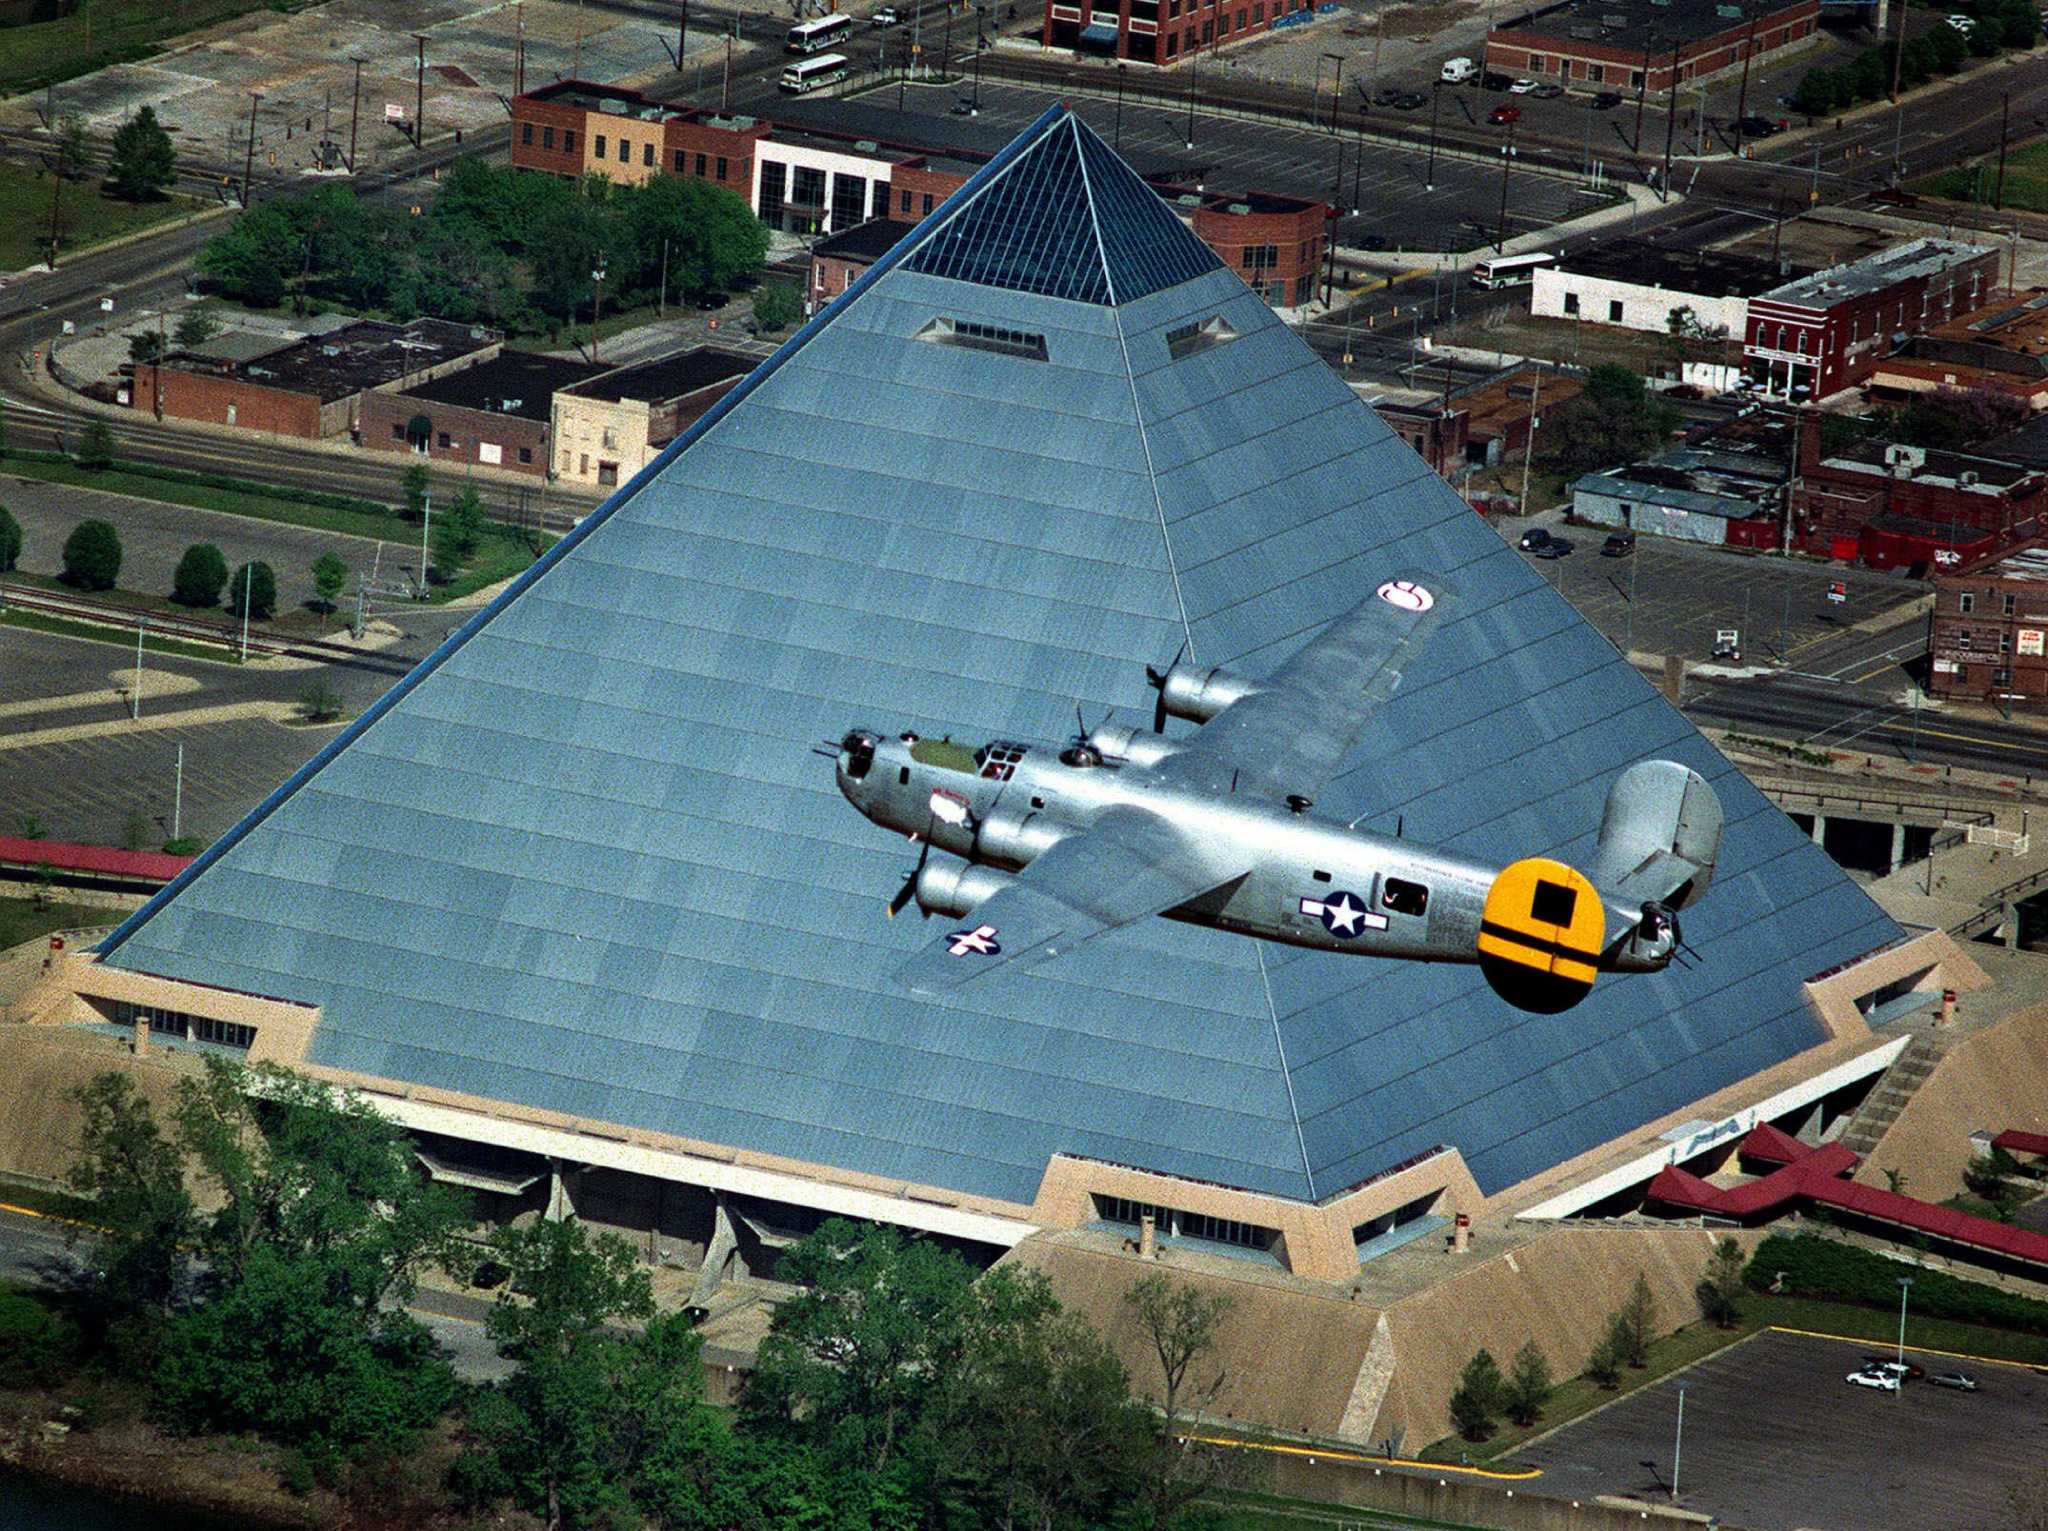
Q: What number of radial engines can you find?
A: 4